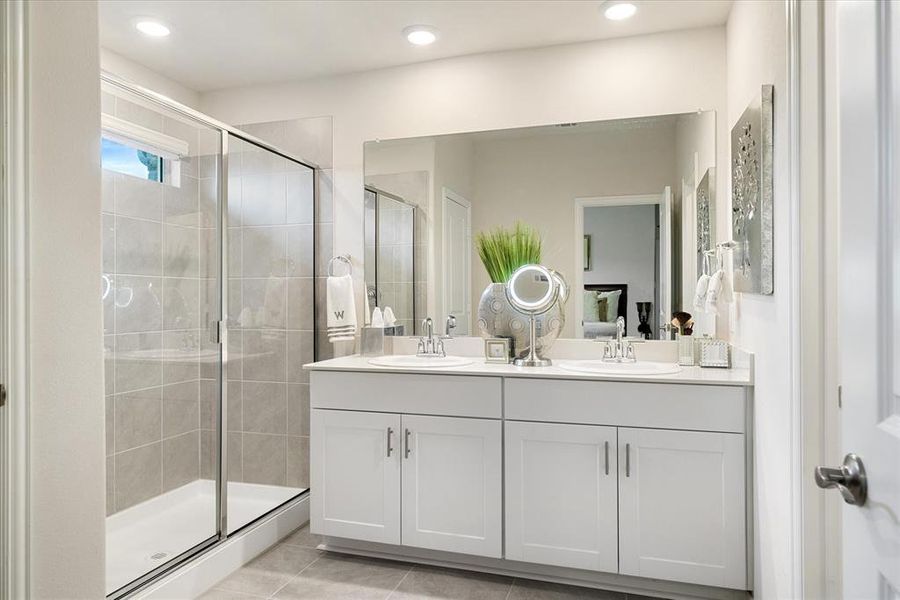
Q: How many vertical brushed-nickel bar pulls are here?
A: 4